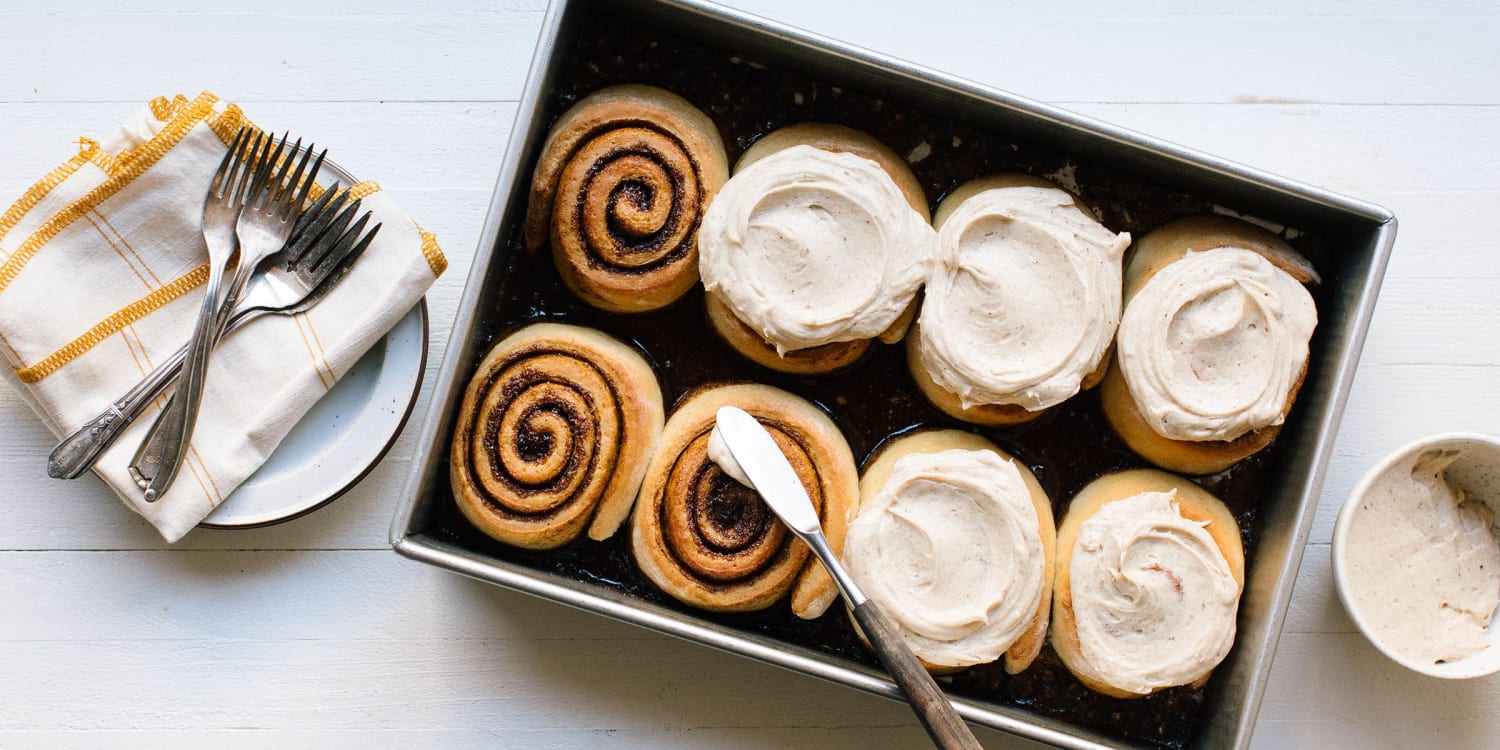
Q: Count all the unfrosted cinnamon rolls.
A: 3